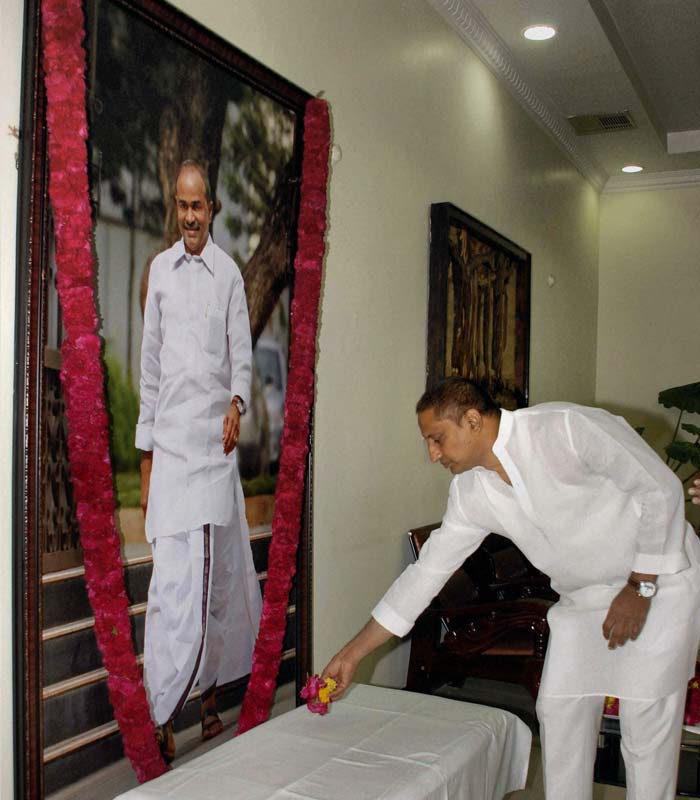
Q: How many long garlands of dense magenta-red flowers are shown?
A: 2